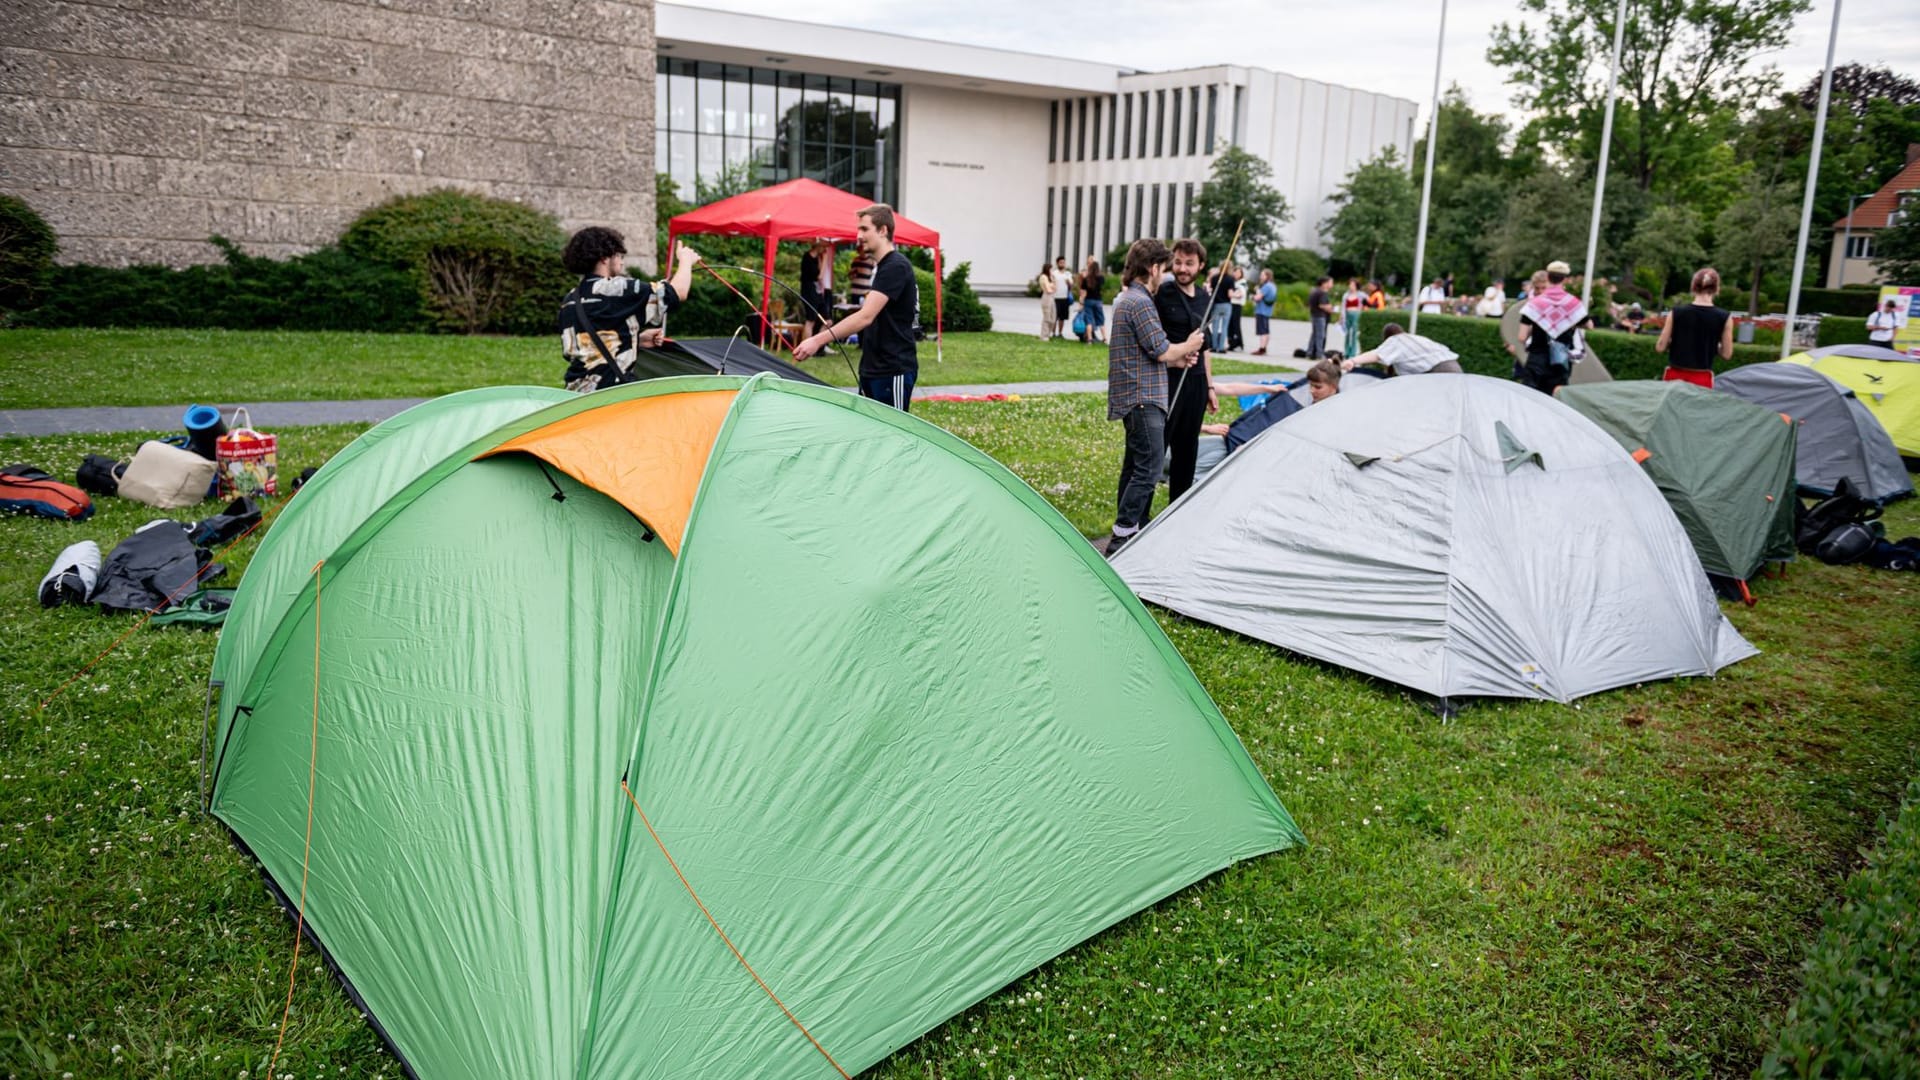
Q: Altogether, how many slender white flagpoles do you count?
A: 3